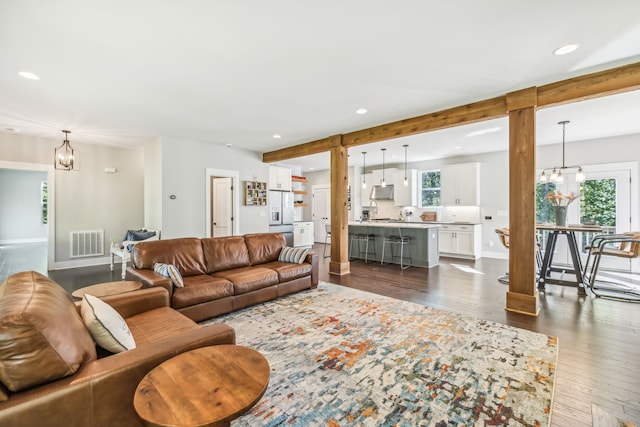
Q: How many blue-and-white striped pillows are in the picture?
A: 2